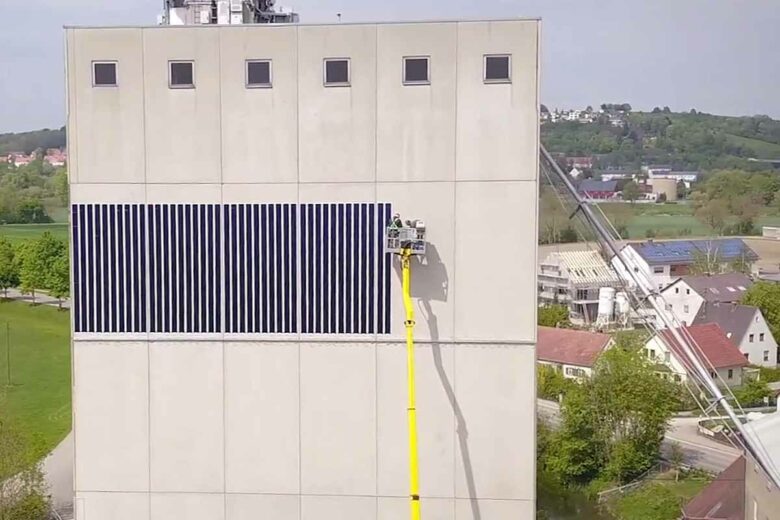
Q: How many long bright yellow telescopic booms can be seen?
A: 1